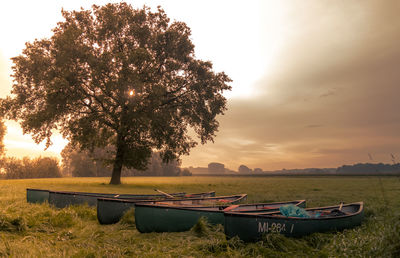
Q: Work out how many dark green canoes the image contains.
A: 5